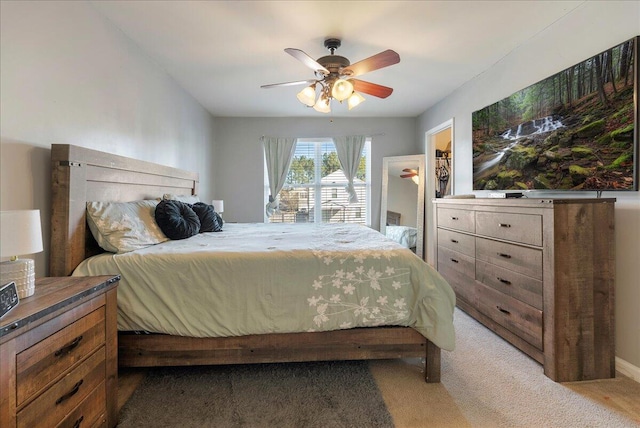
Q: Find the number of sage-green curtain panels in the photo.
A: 2